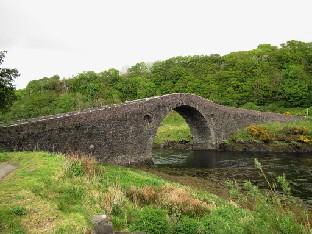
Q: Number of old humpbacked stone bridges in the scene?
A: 1